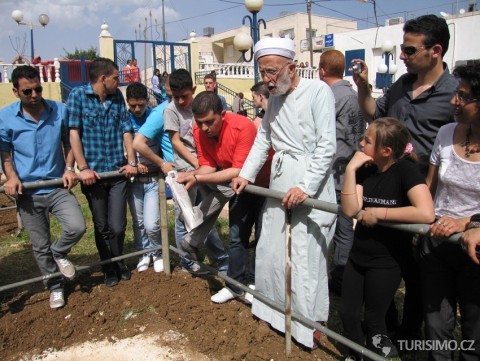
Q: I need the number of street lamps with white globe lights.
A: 3